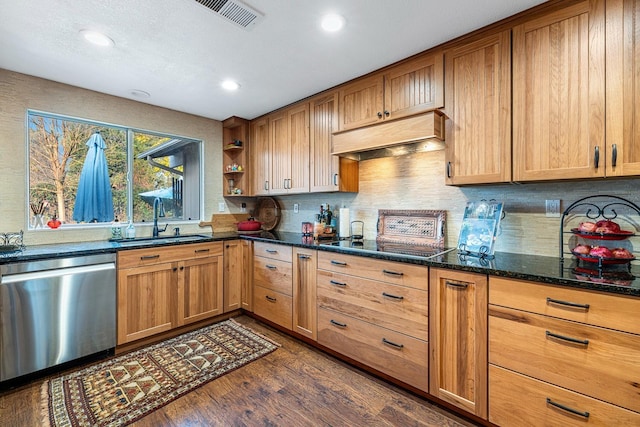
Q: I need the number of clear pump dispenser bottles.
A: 2